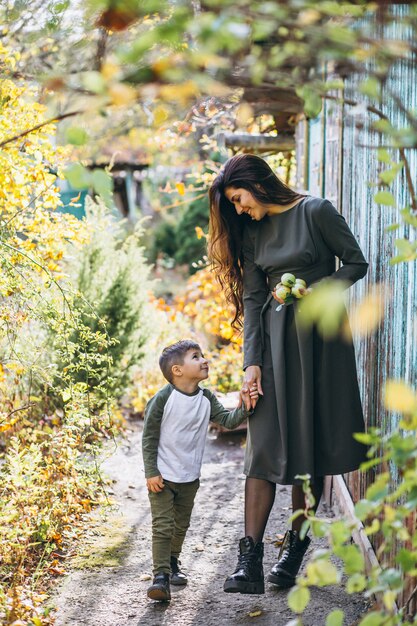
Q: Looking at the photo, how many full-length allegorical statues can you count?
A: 0